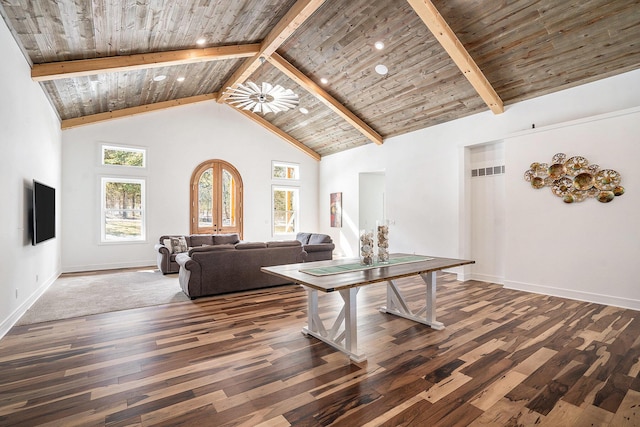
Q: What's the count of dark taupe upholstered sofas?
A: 3